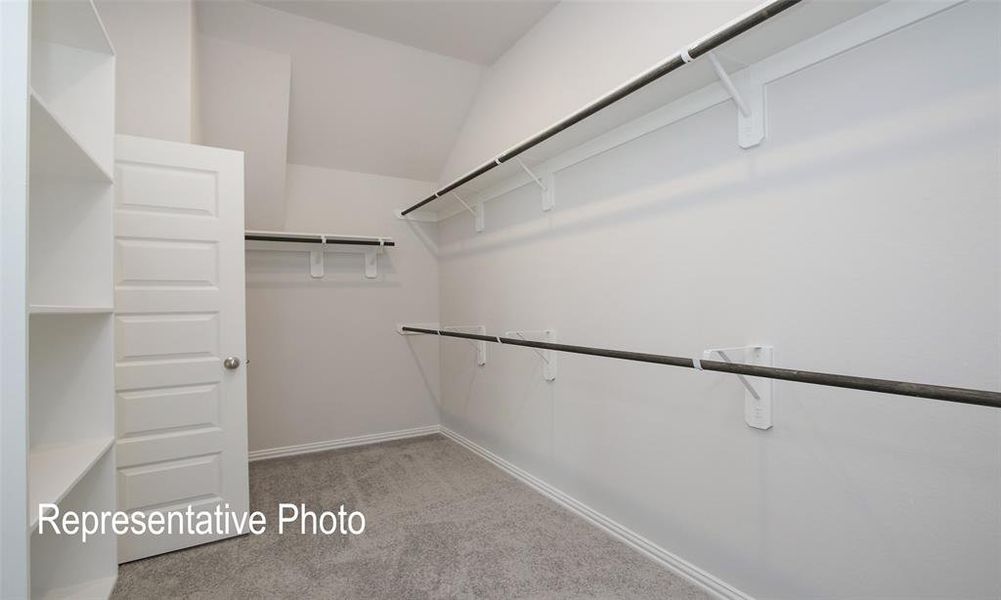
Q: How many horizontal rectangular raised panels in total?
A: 5